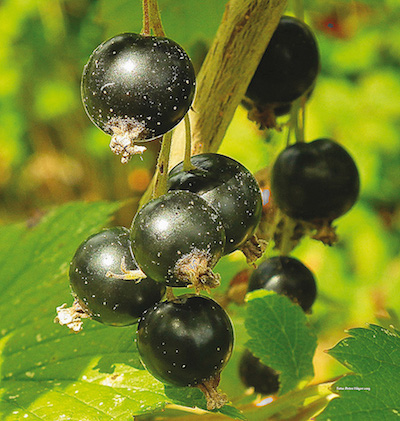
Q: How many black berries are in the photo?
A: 9